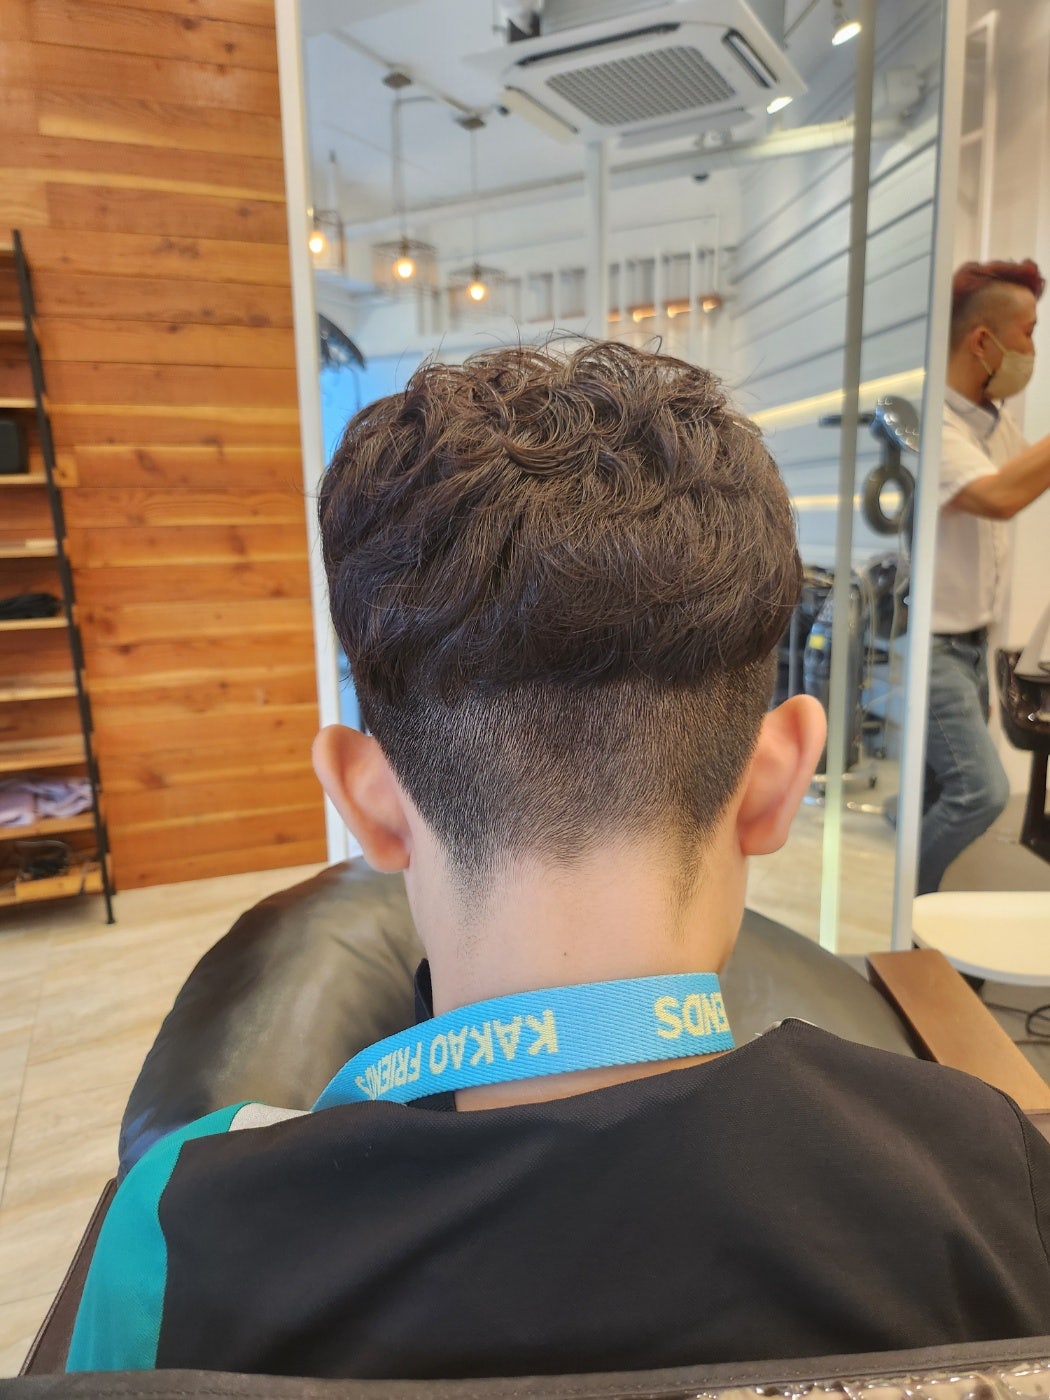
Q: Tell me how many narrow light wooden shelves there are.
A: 10